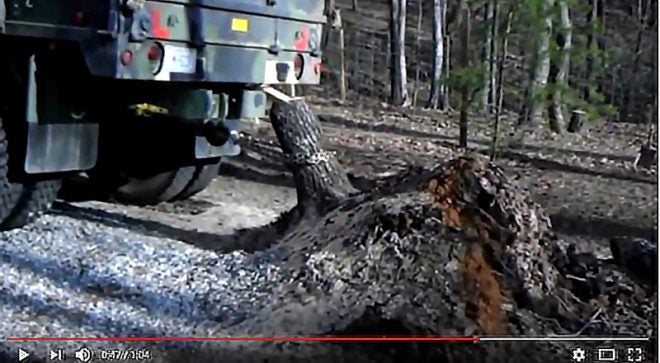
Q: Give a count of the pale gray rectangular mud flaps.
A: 2